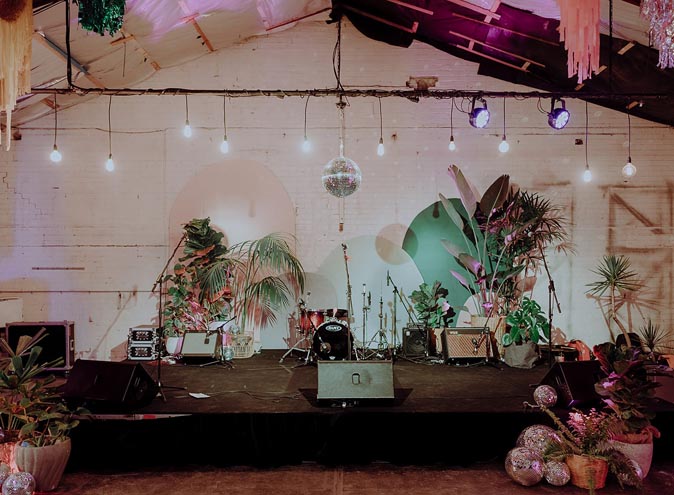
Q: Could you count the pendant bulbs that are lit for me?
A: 10